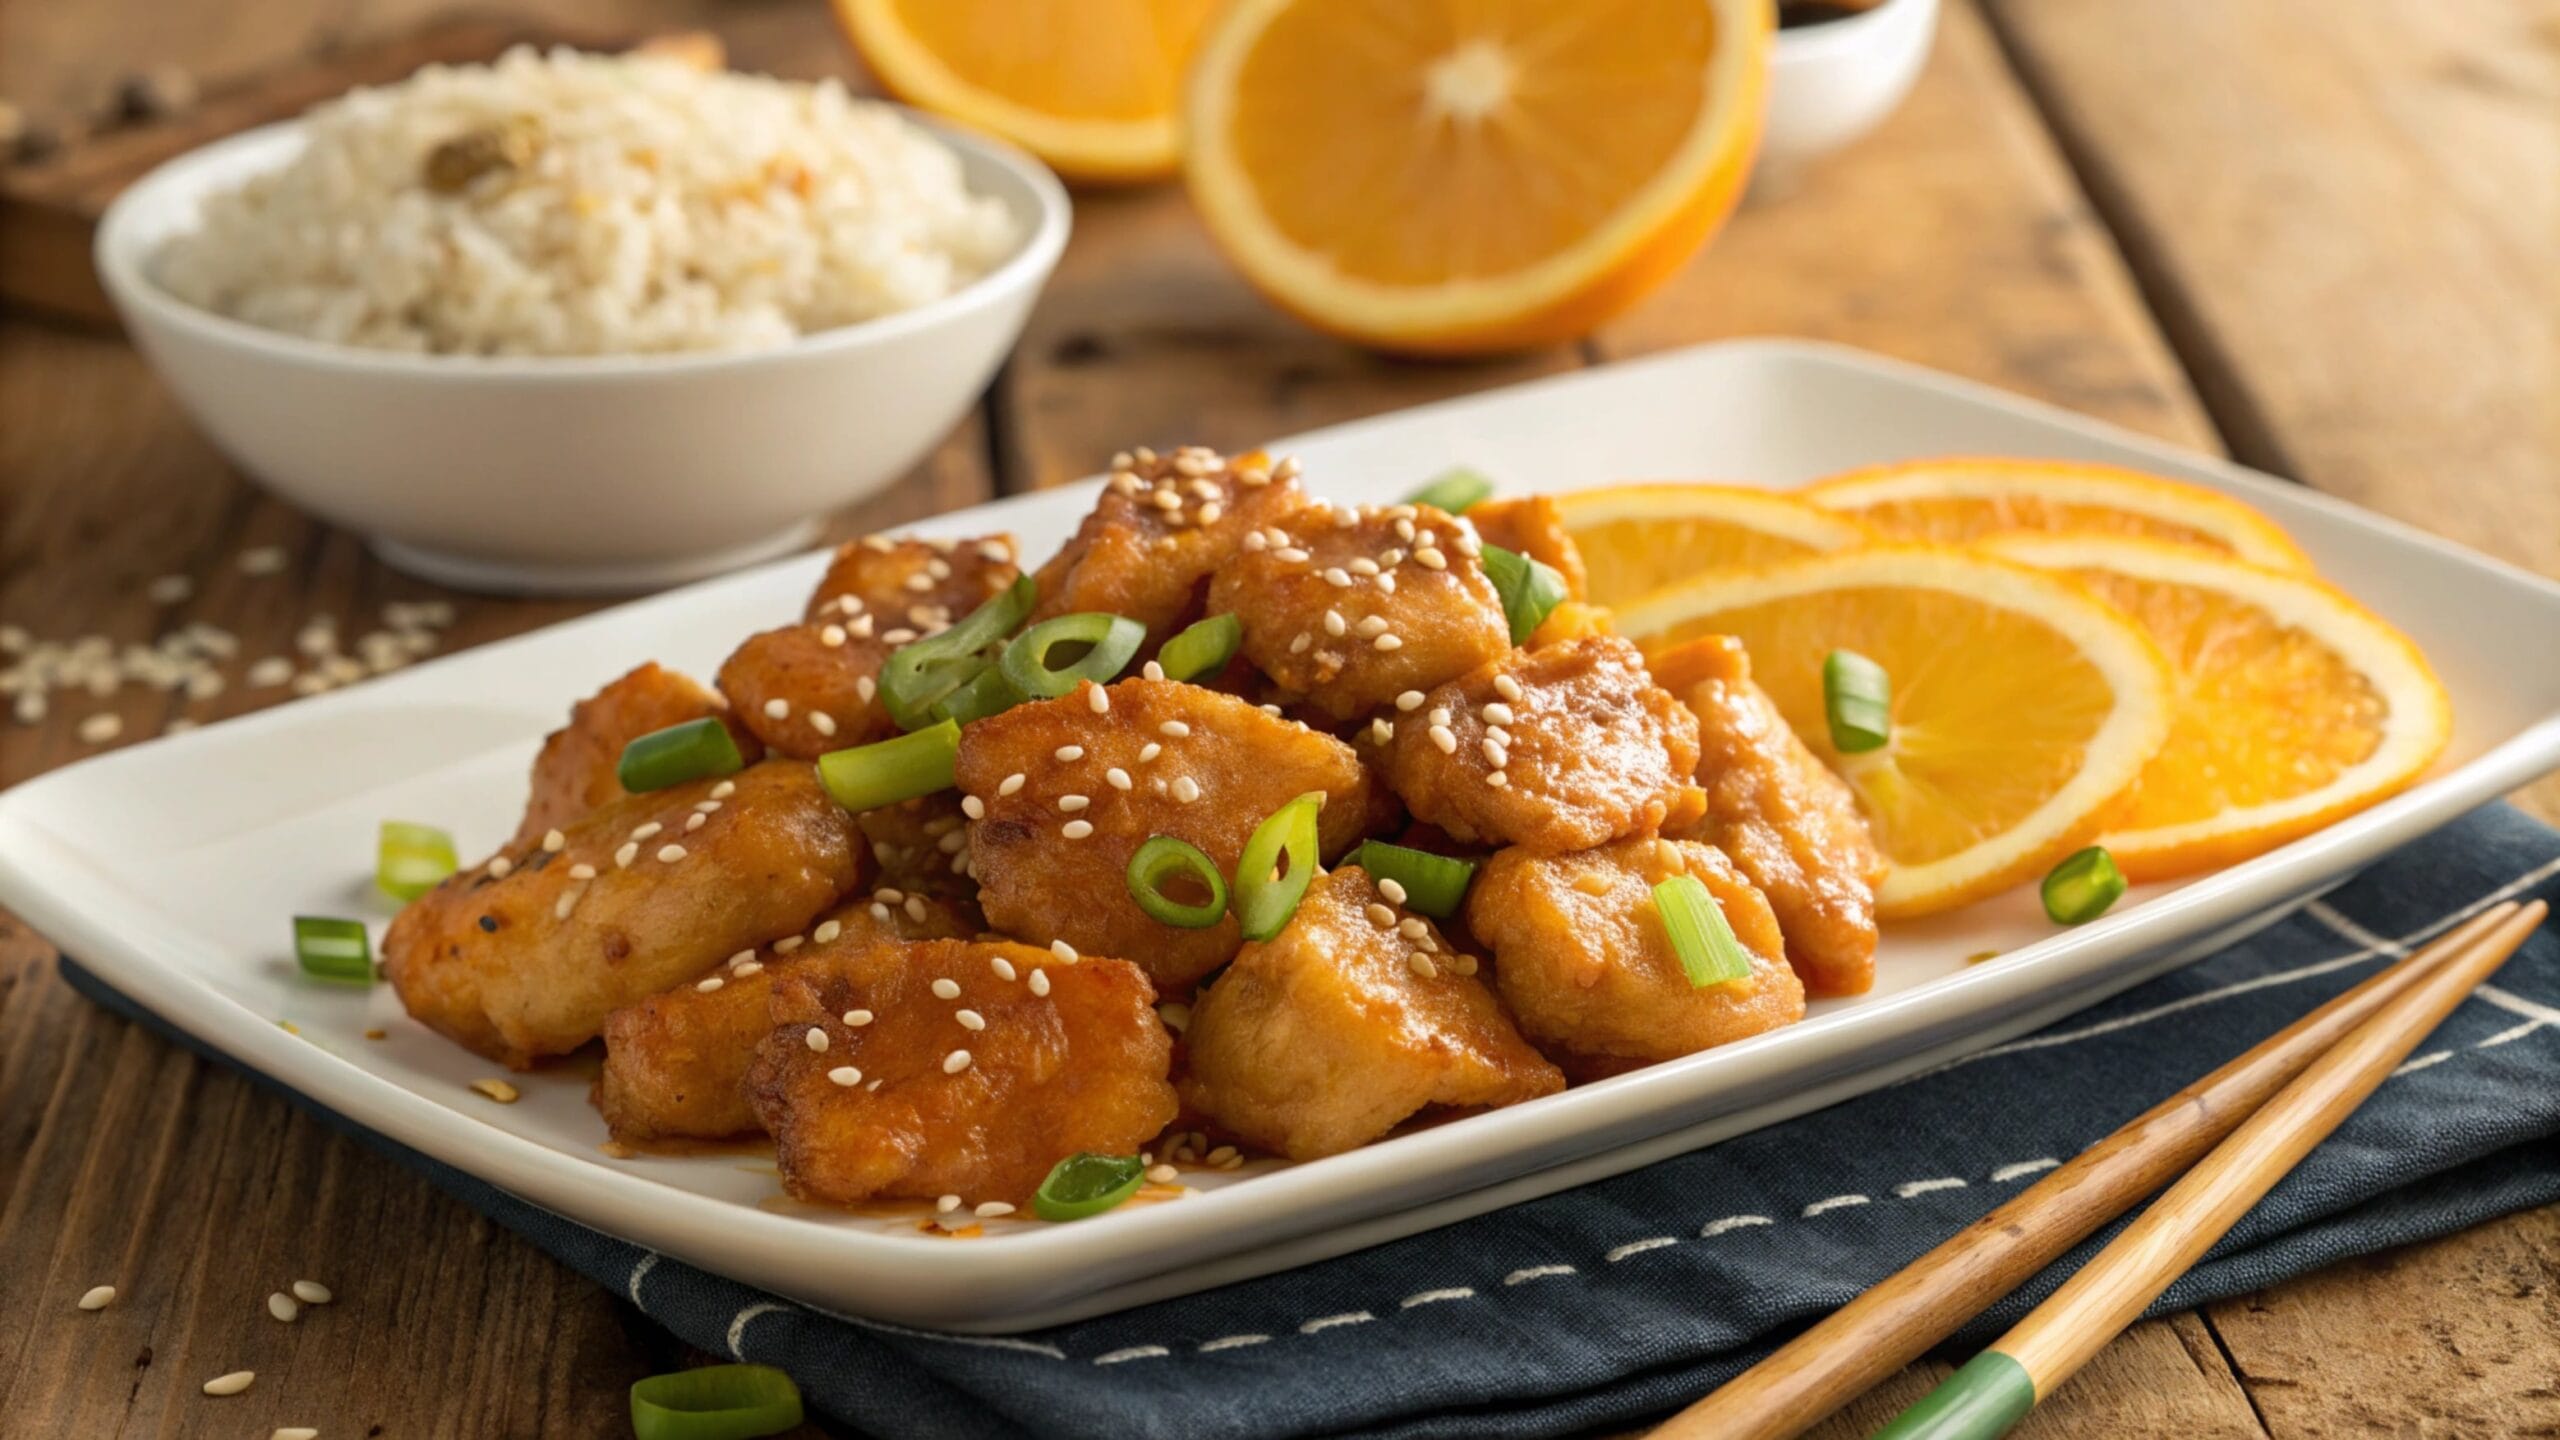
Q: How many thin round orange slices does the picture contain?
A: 4